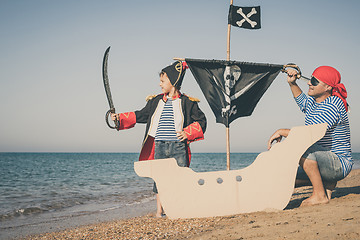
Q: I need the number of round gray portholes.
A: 3